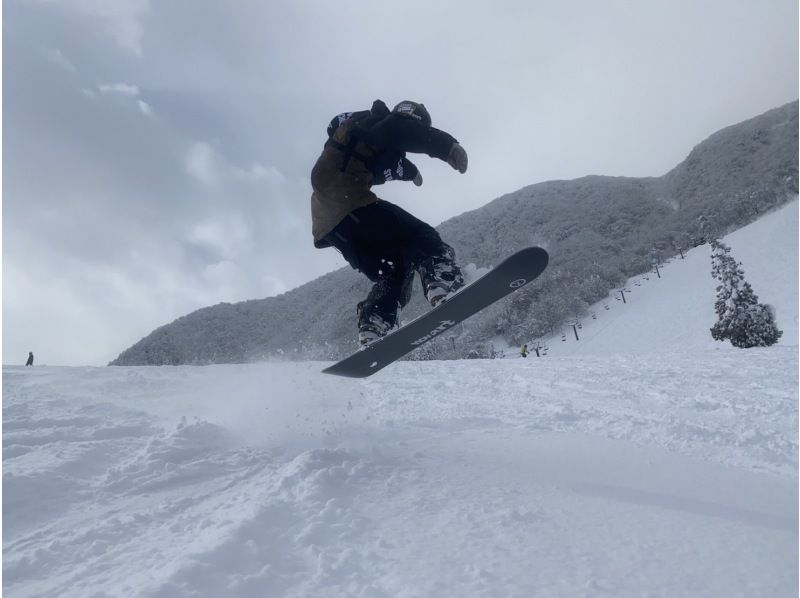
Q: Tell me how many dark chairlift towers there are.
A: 5